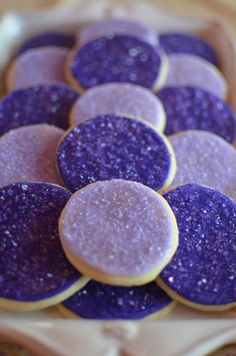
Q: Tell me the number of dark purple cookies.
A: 9